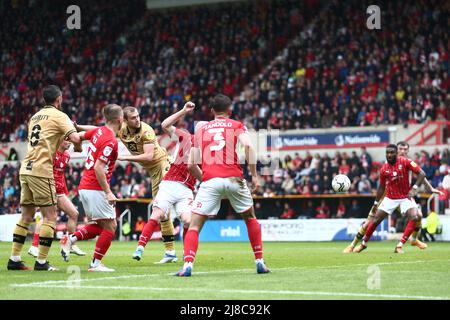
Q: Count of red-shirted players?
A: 5